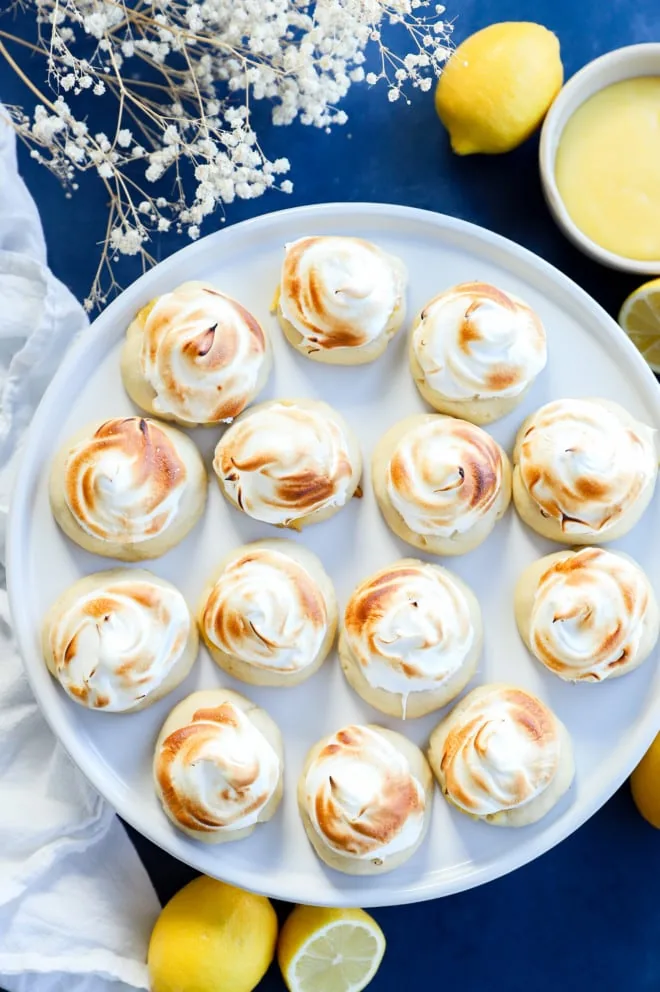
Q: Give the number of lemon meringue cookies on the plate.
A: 14